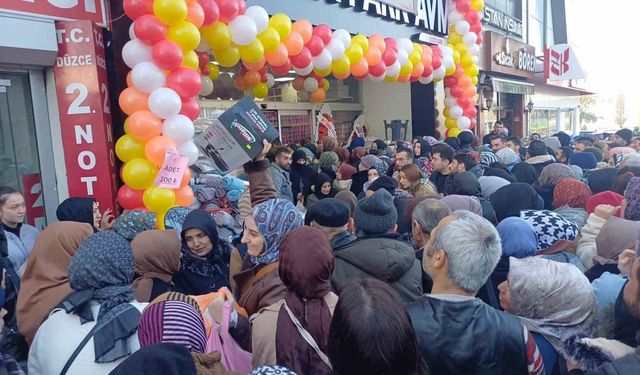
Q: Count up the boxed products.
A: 1